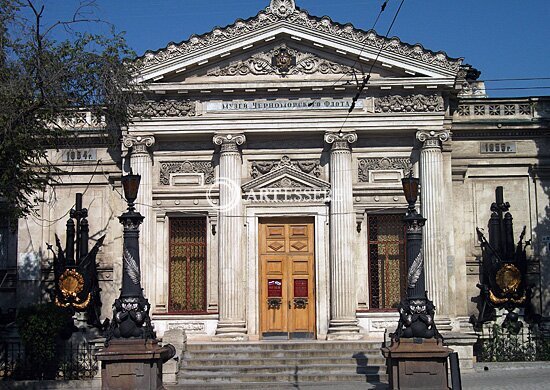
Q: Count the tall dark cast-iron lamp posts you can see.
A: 2